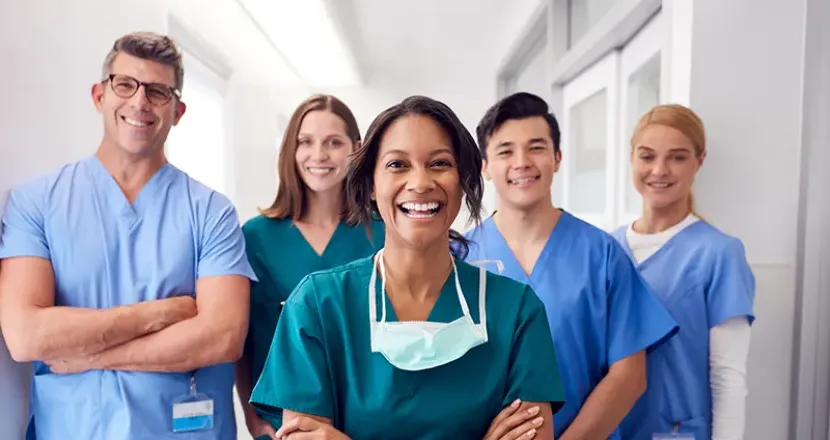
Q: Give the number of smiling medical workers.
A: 5